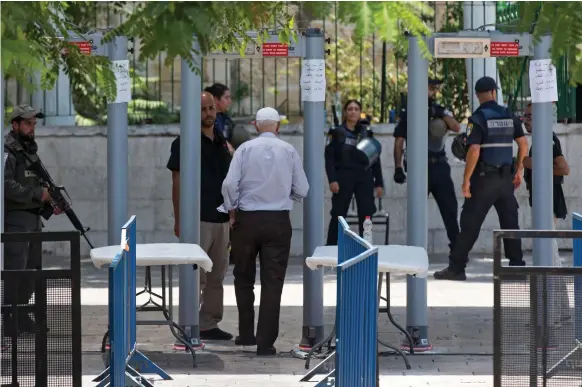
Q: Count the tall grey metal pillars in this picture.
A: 5